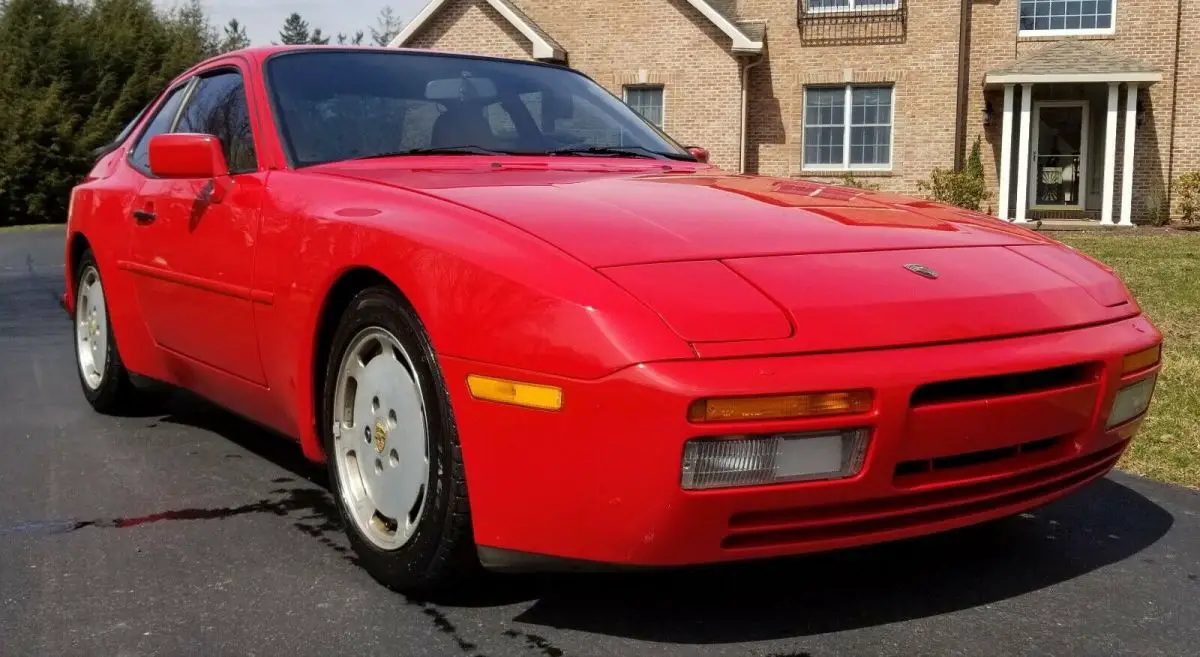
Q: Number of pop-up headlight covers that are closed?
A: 2